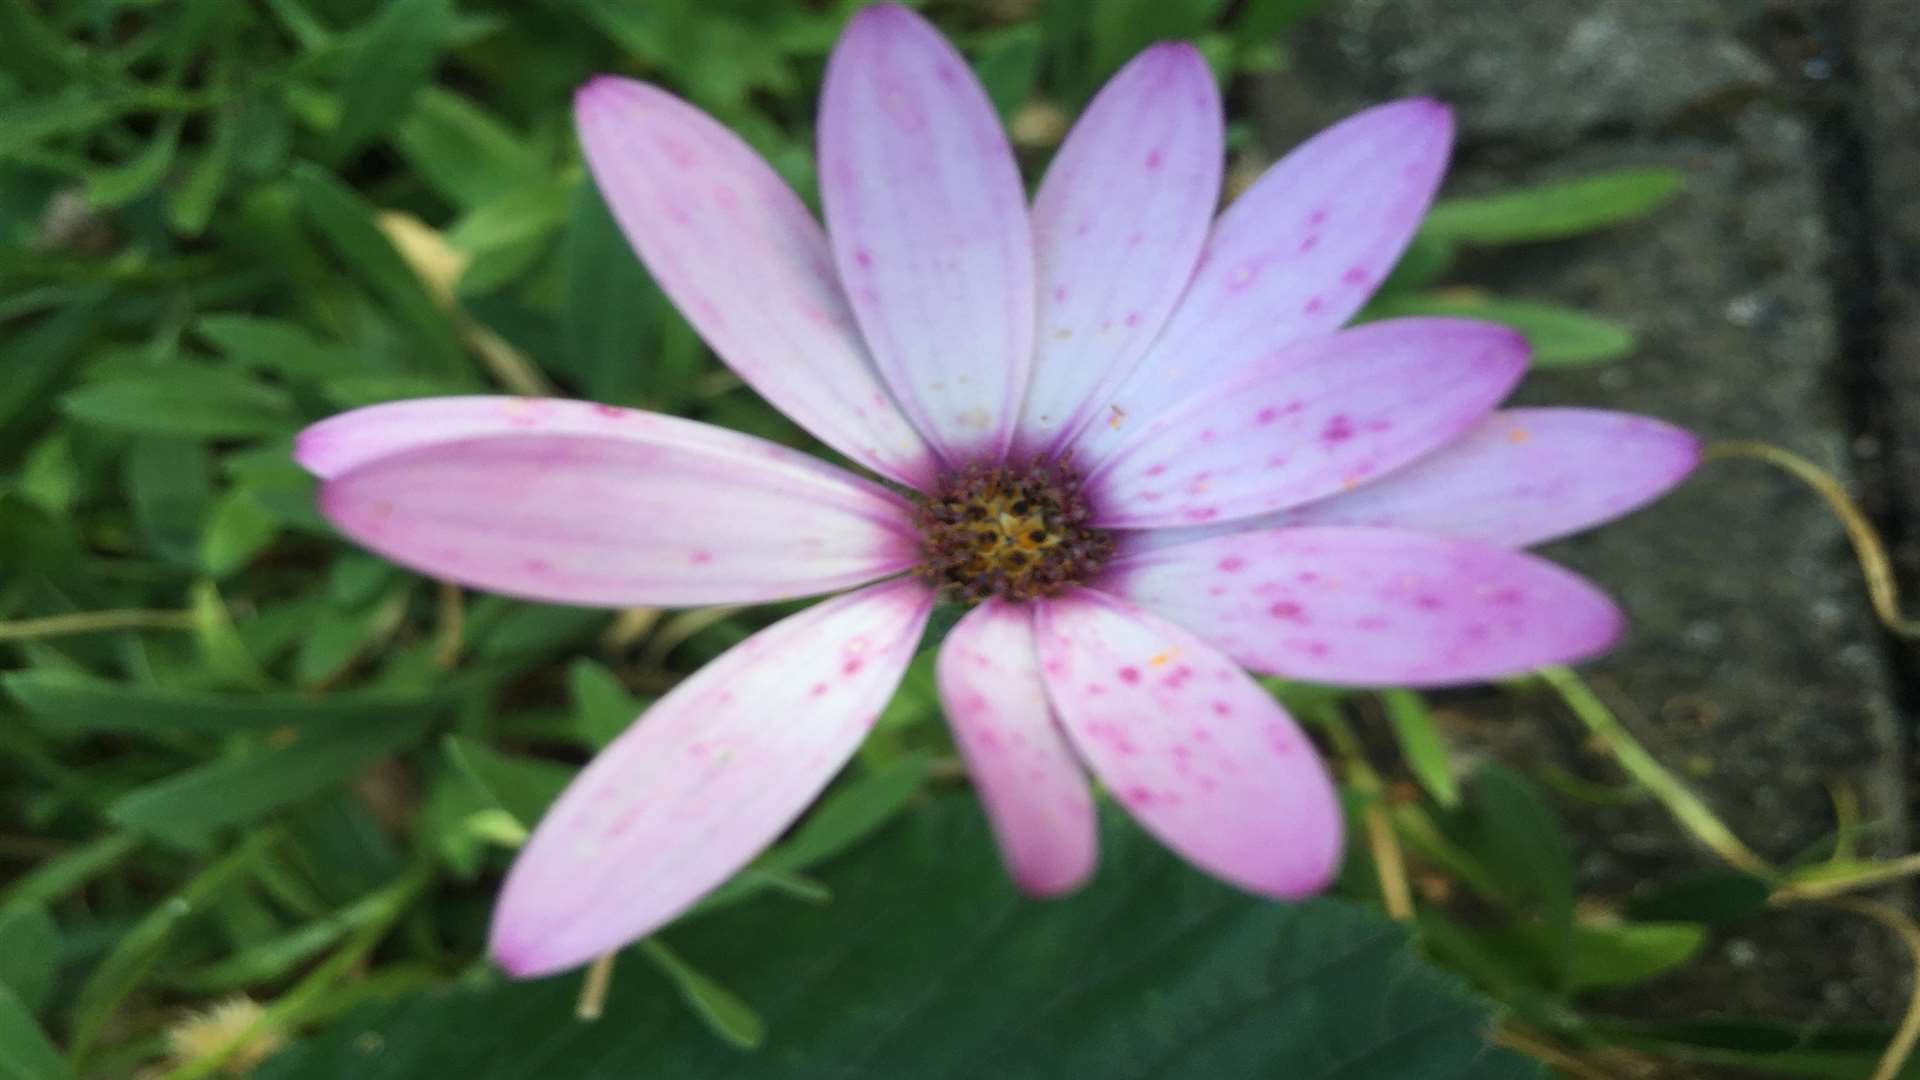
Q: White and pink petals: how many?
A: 12